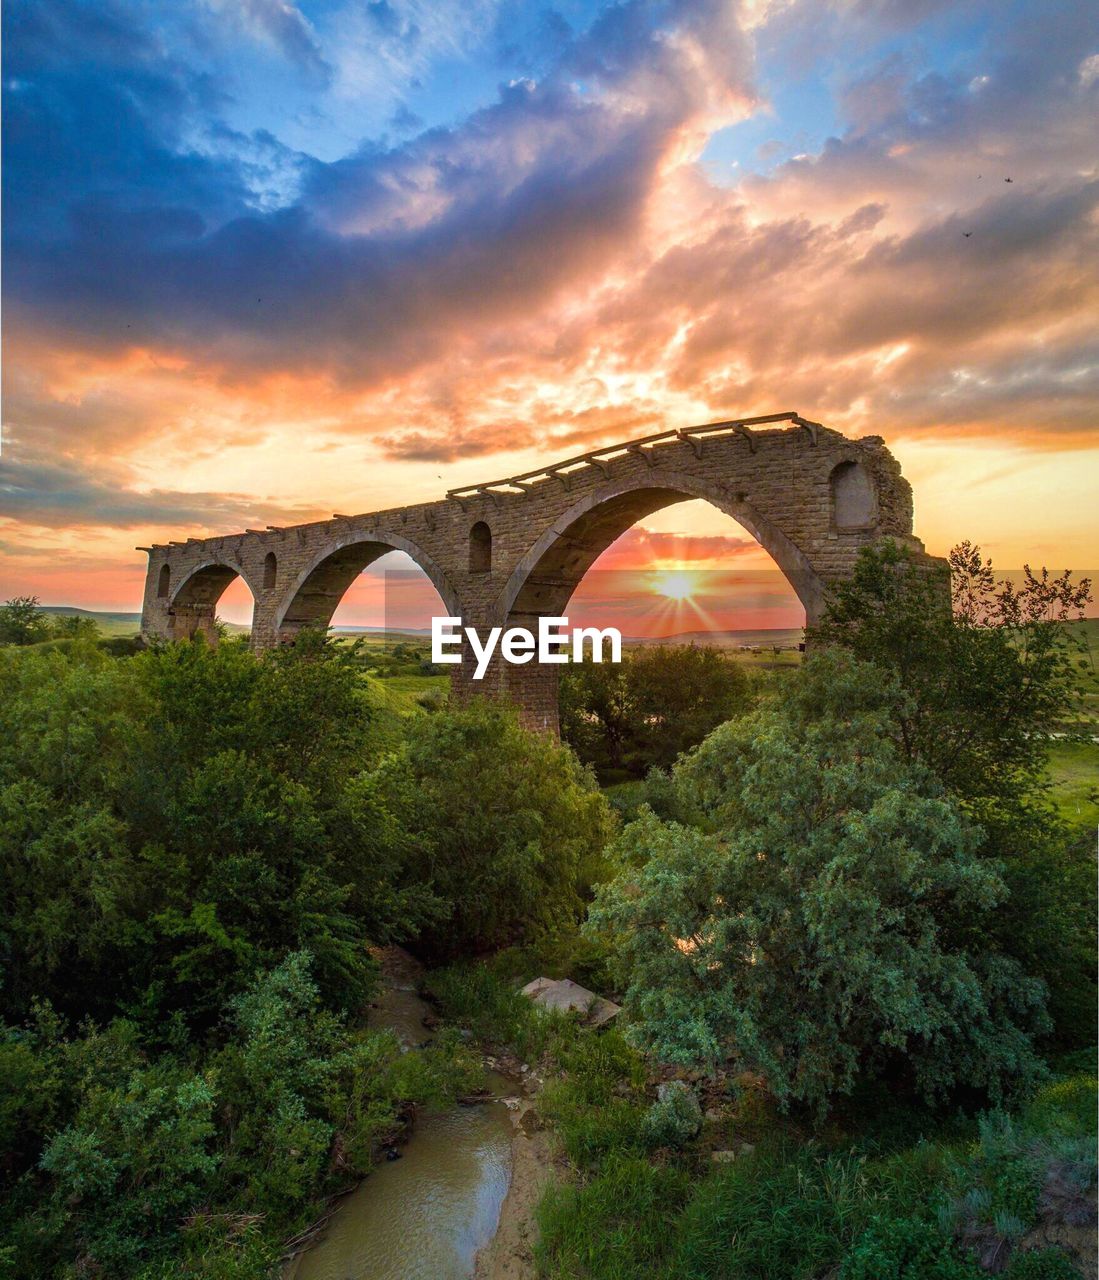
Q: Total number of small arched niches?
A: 4